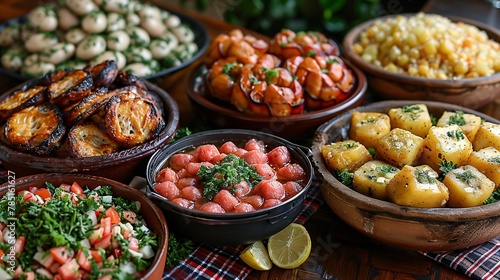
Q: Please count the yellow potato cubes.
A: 11